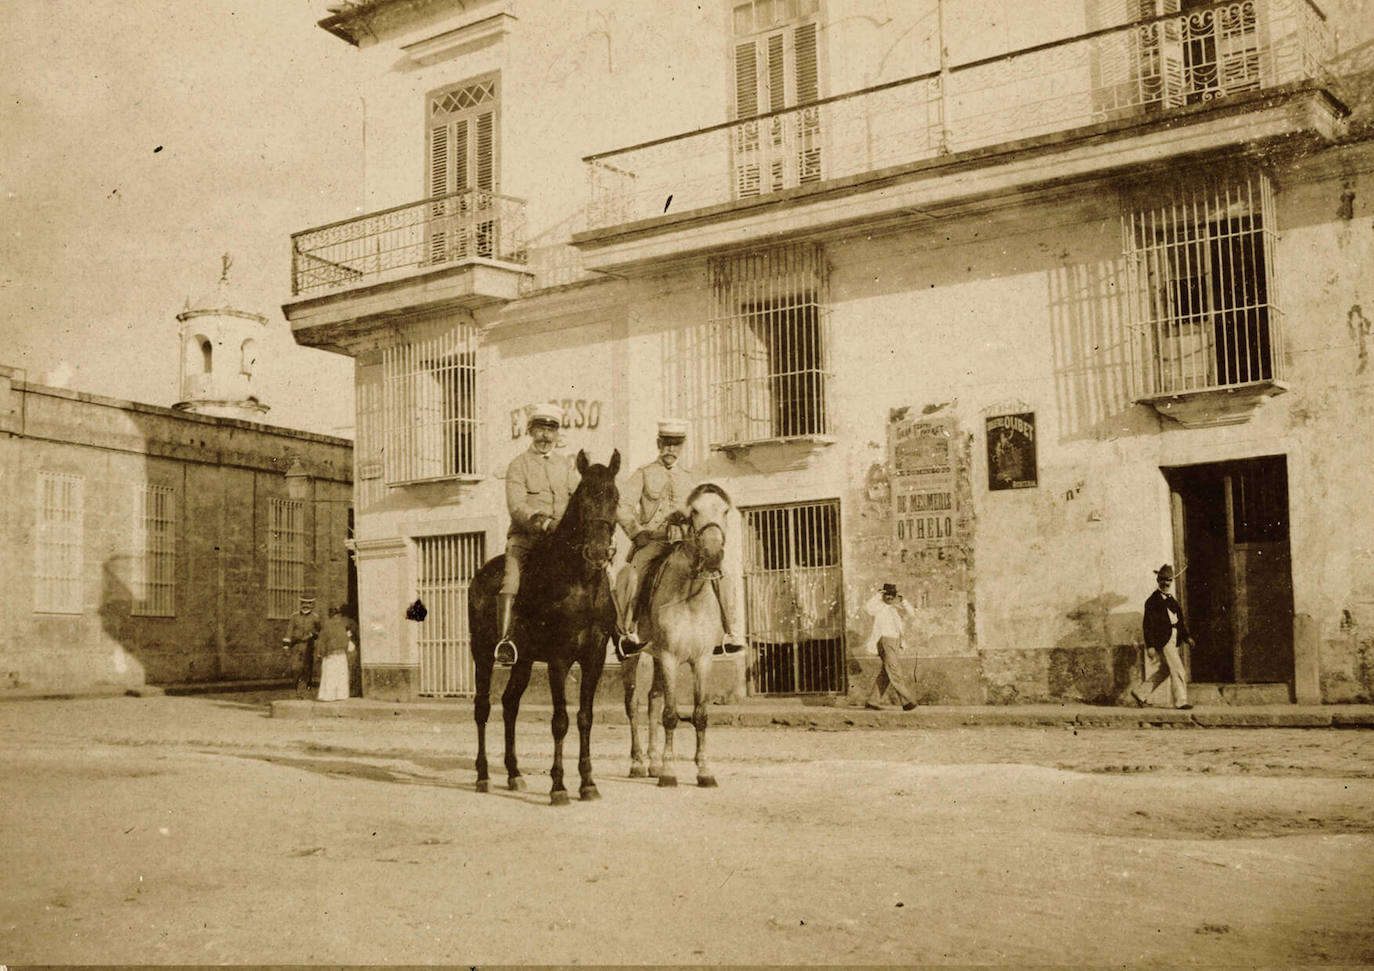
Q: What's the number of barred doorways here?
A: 2